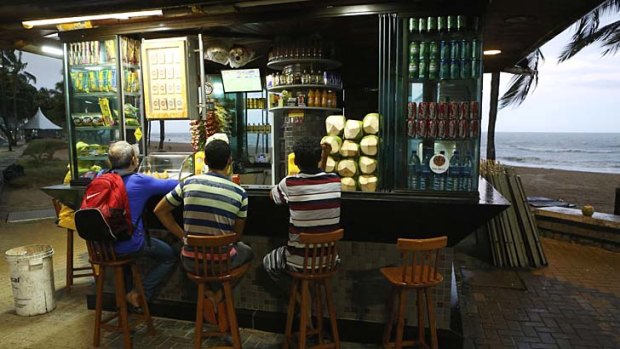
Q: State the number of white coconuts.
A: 11